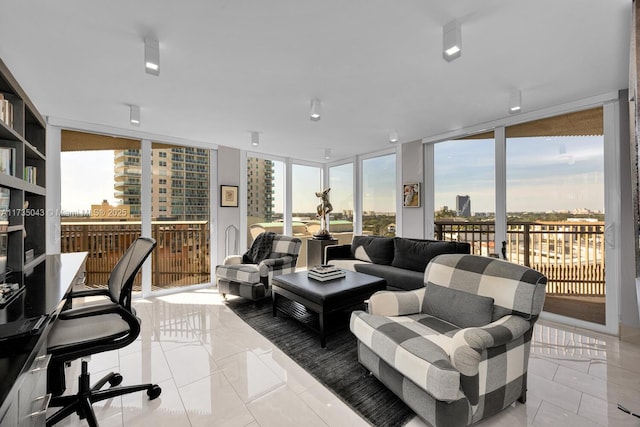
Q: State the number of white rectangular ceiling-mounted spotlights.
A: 8